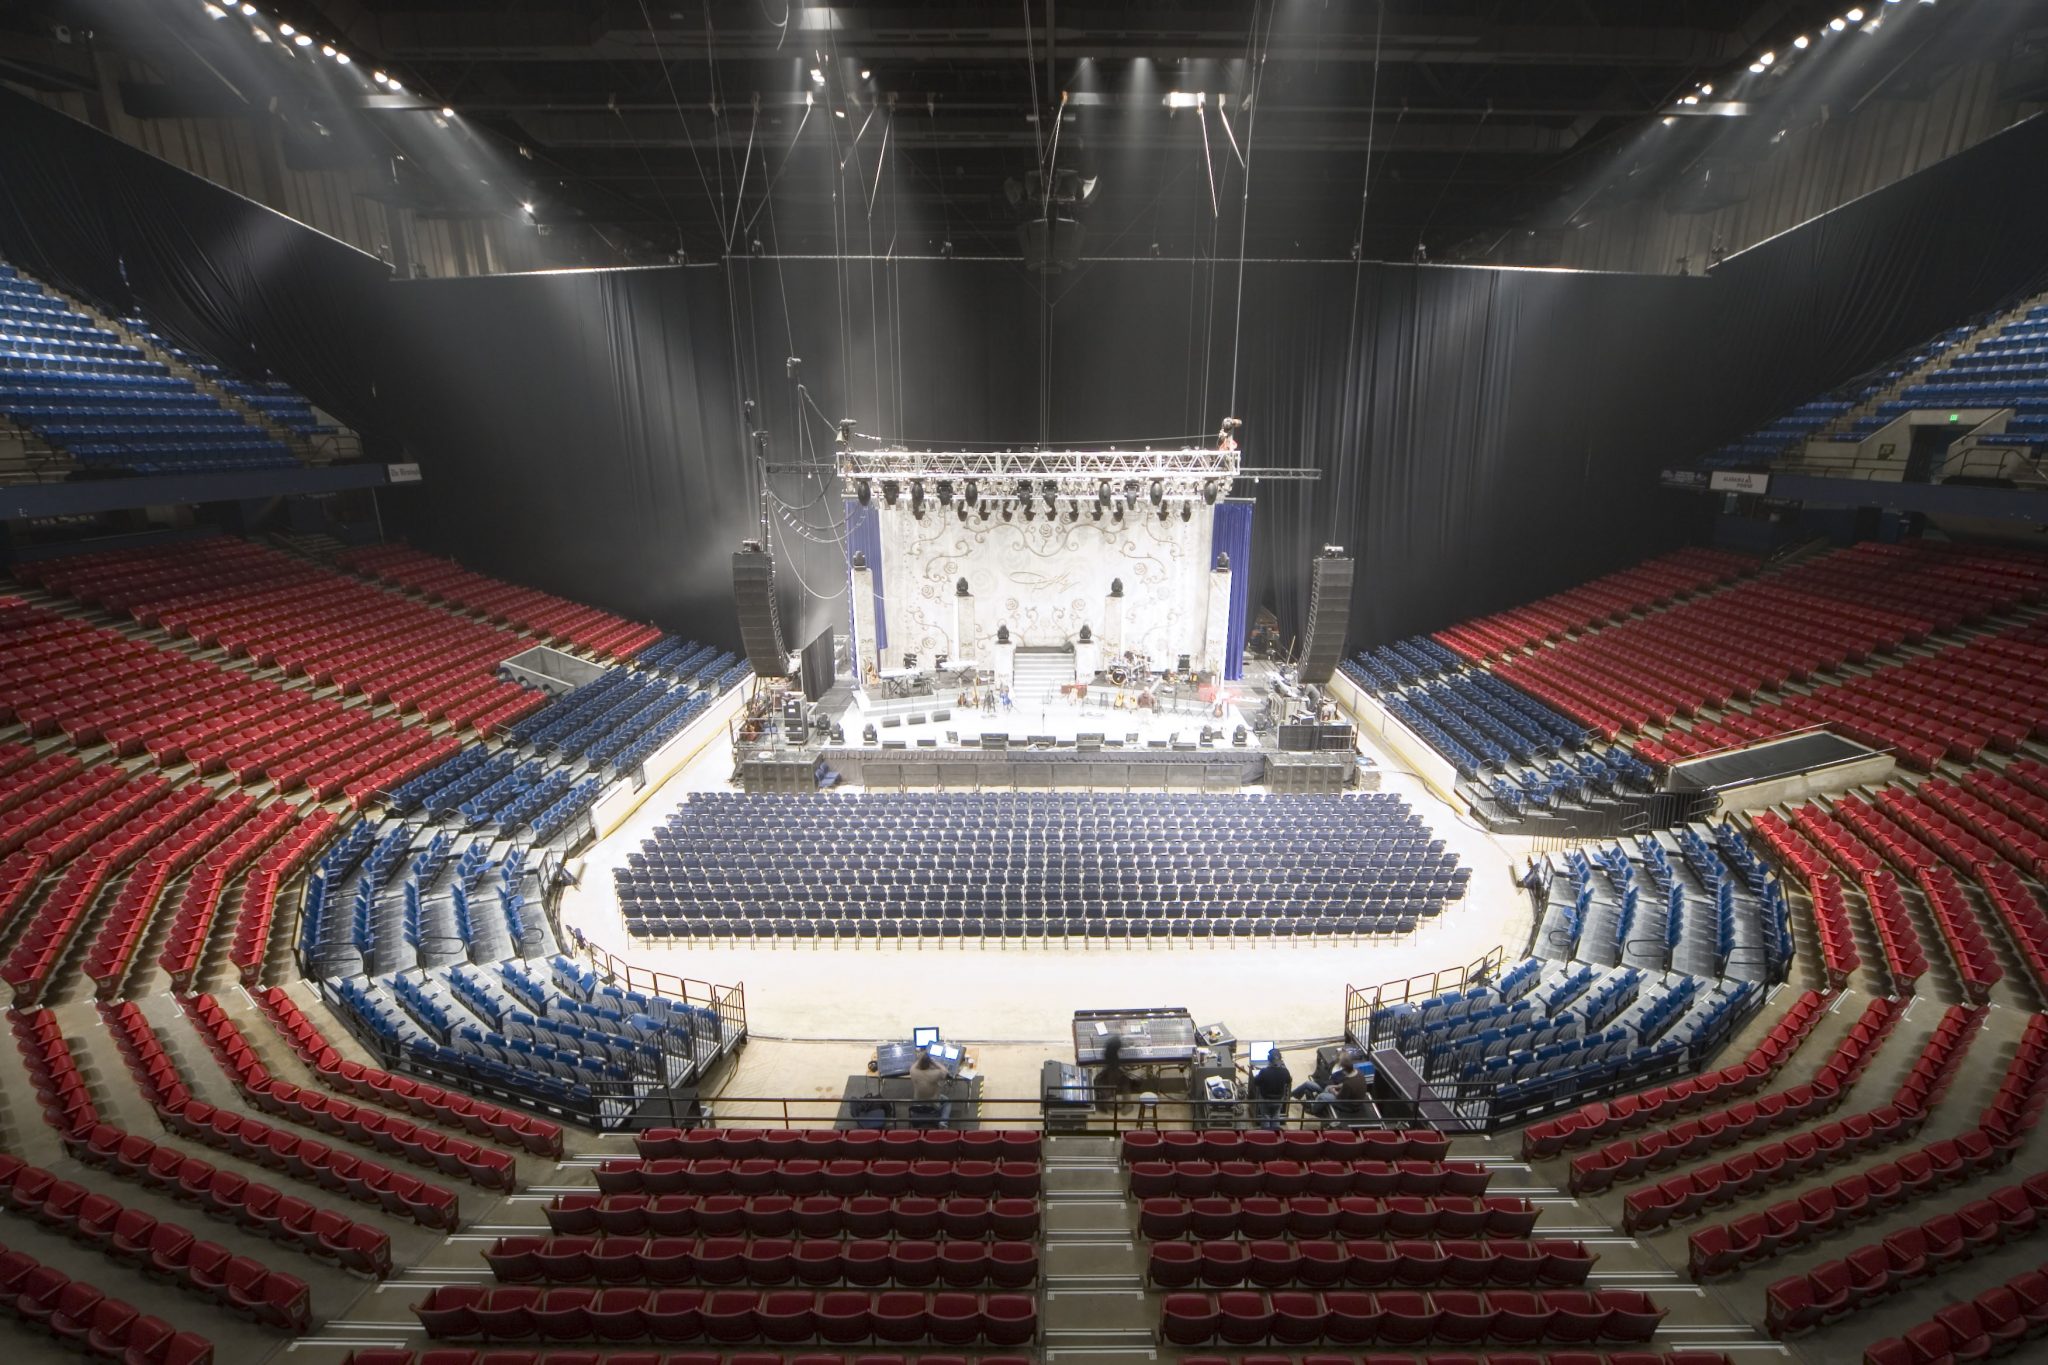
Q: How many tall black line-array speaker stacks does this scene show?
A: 2